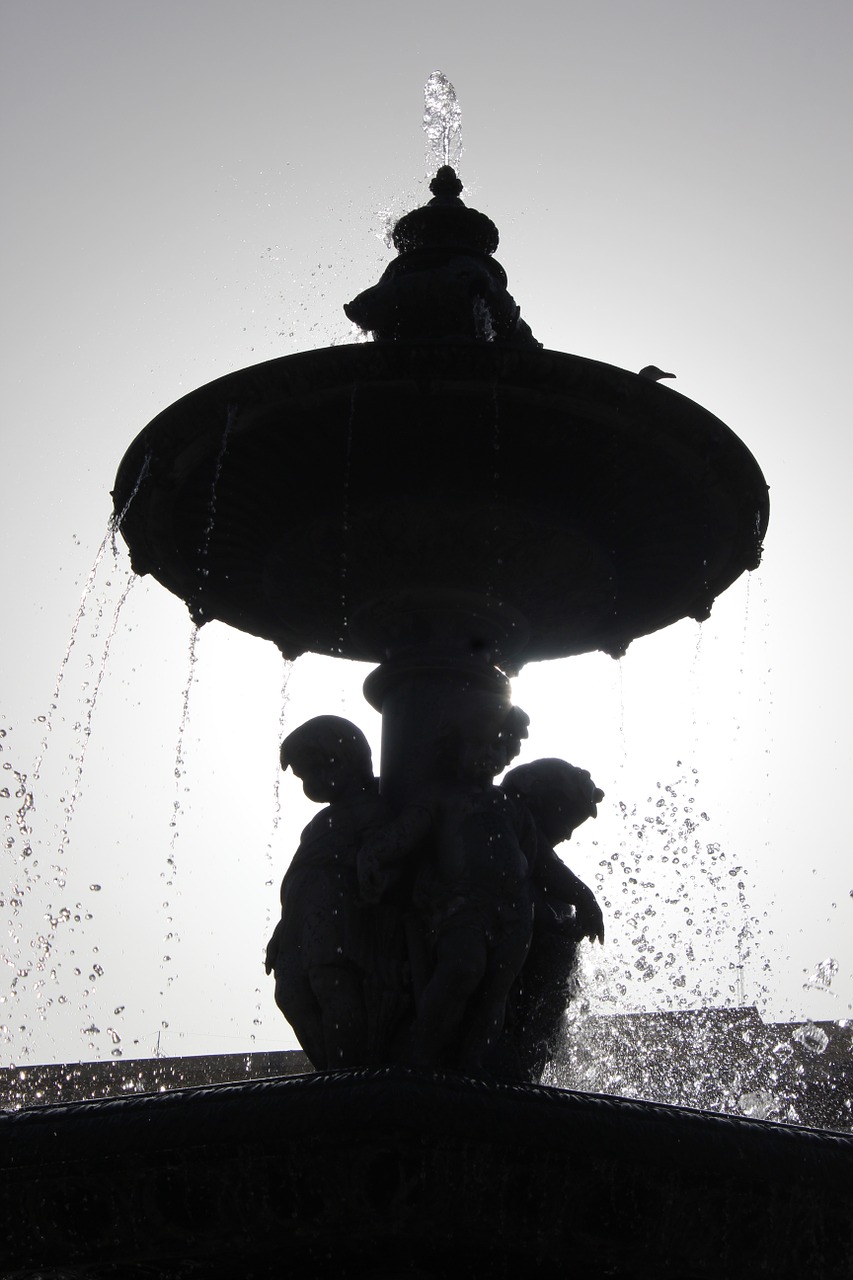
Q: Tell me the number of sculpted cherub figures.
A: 3